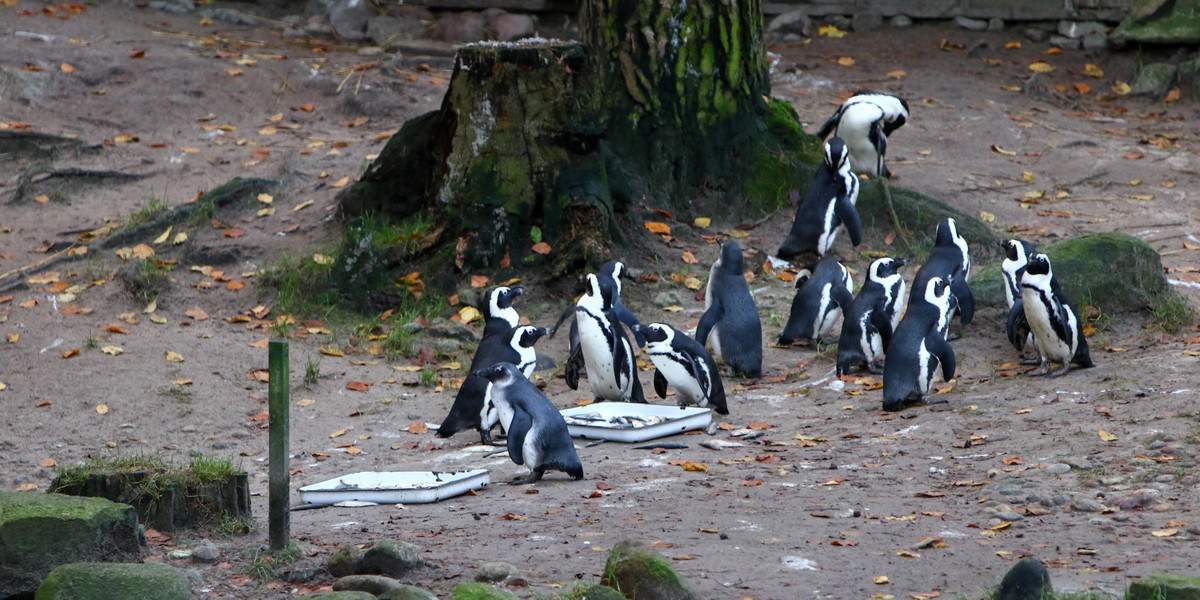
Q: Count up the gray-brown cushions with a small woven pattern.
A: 0